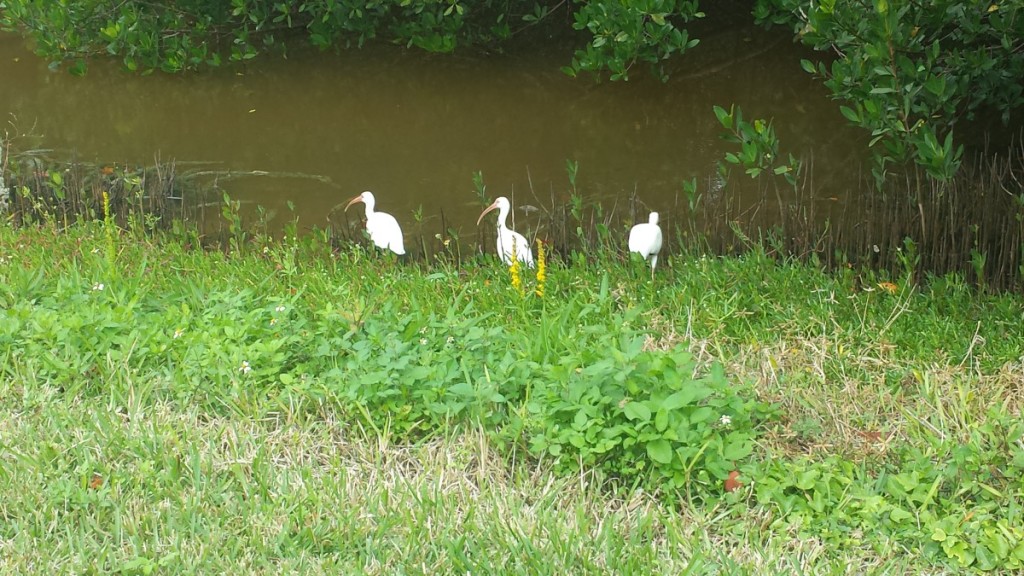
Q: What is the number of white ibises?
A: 3